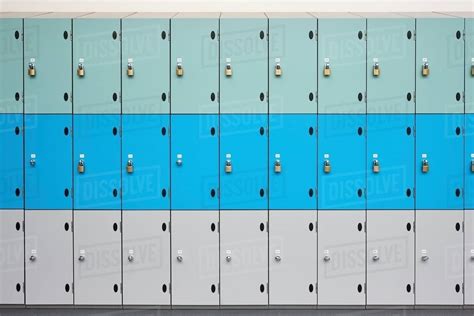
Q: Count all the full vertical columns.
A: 9